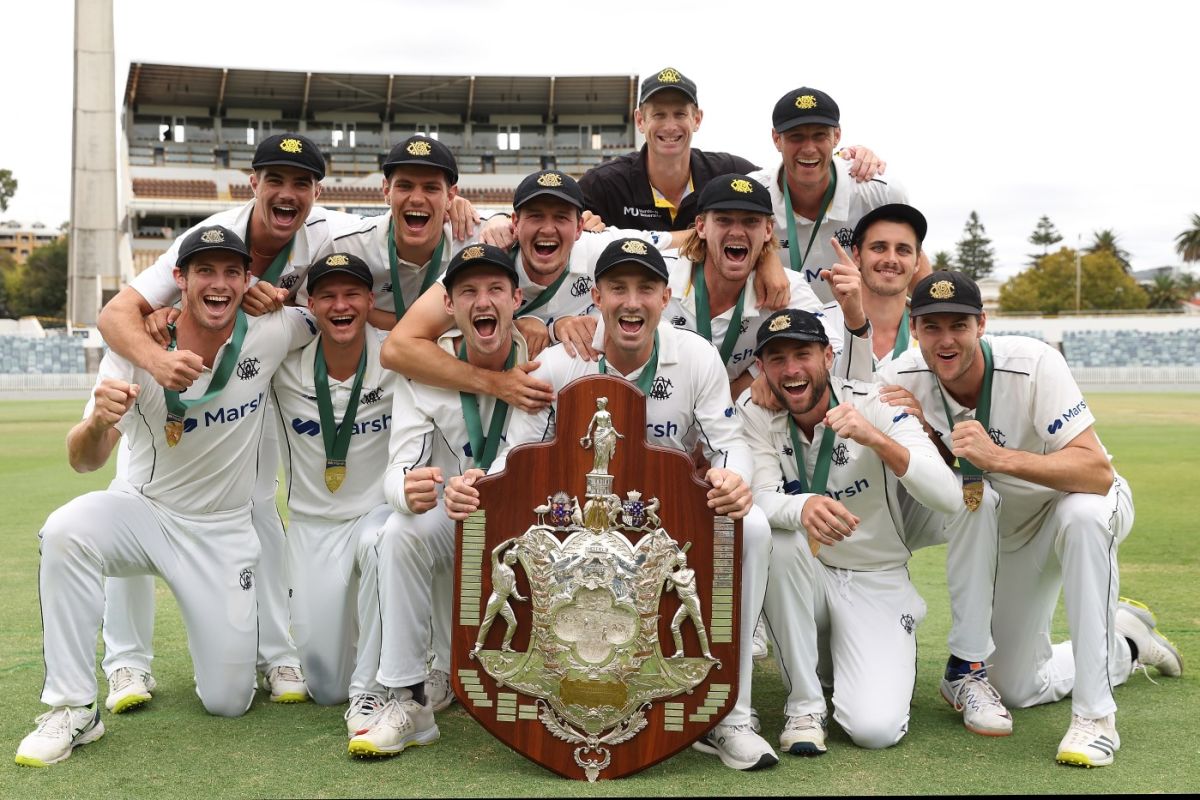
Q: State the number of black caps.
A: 13